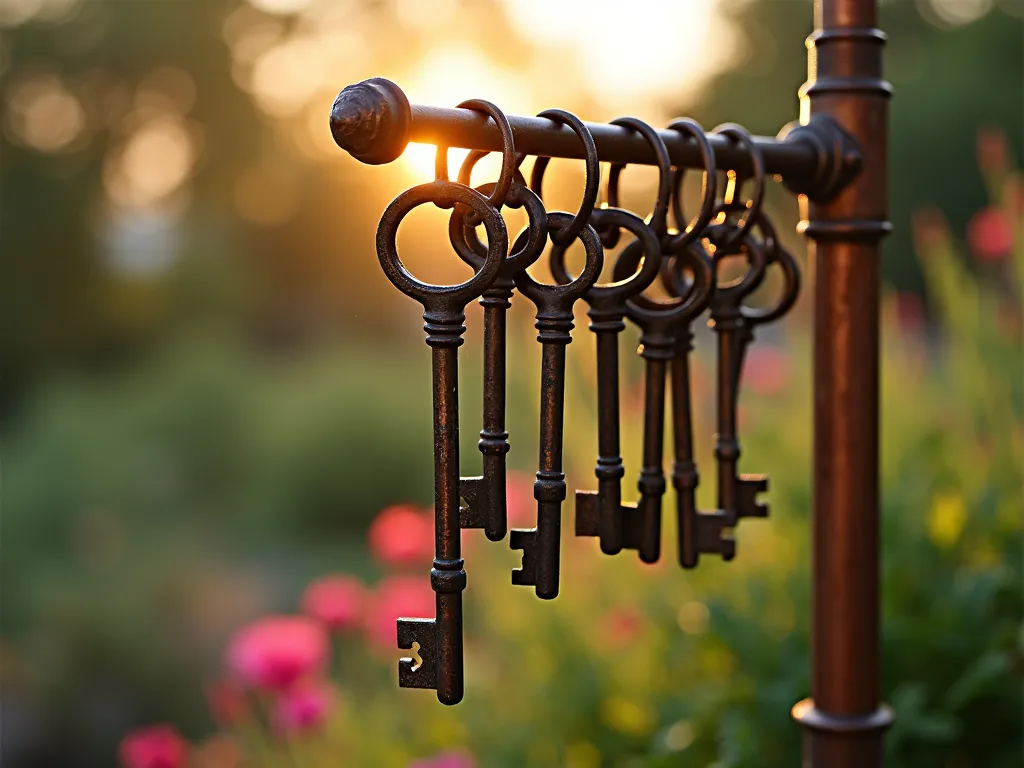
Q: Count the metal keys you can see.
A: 8